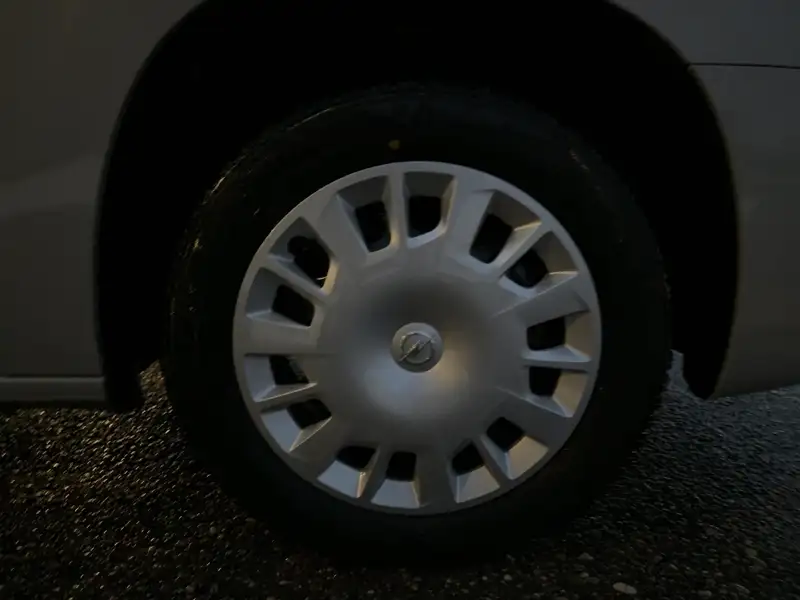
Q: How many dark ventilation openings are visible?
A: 14